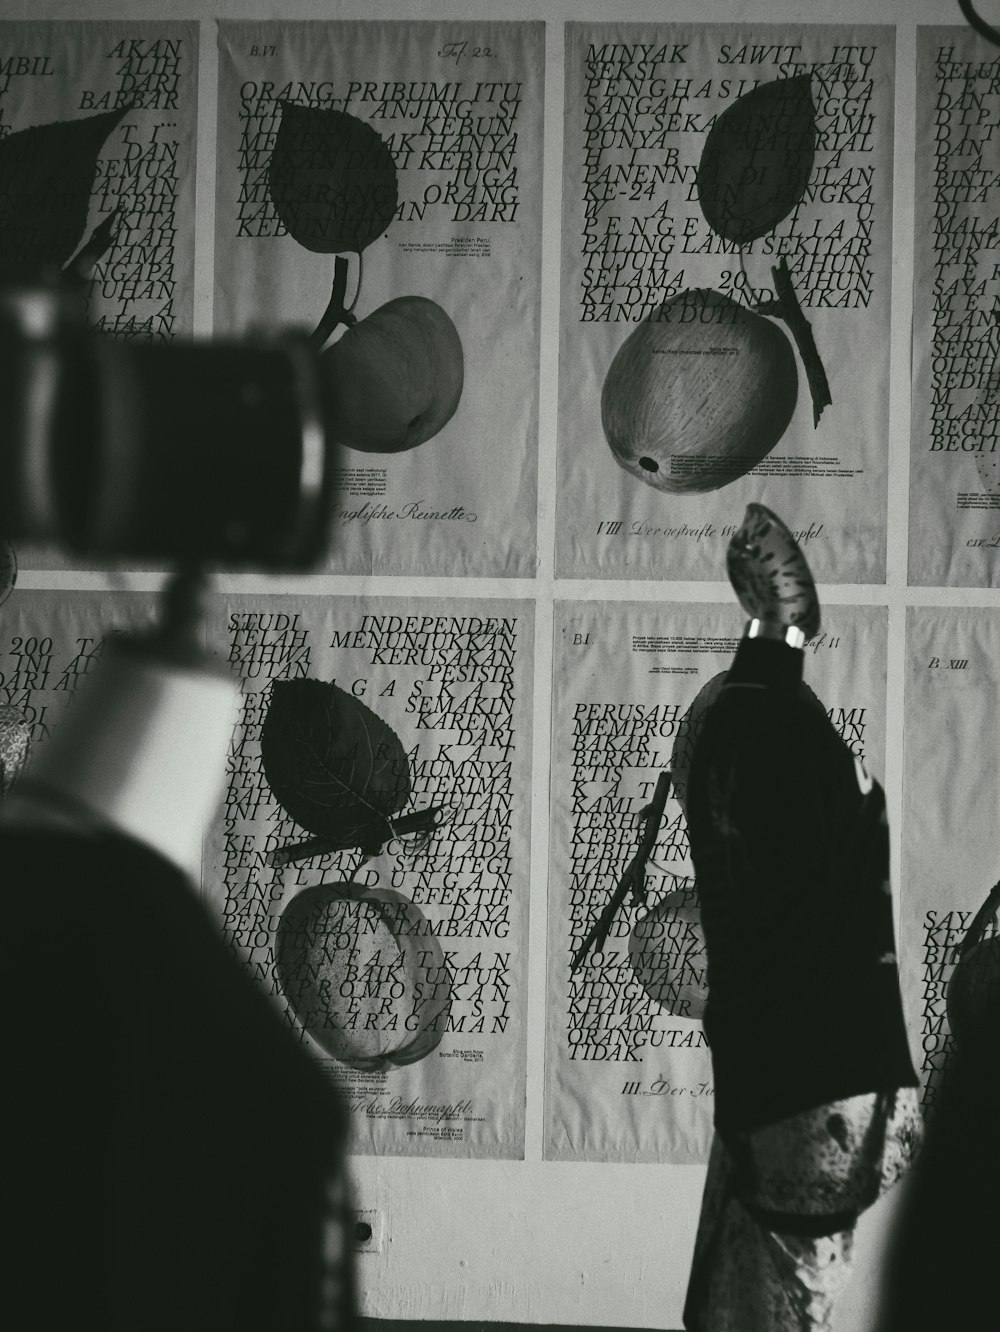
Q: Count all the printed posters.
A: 8